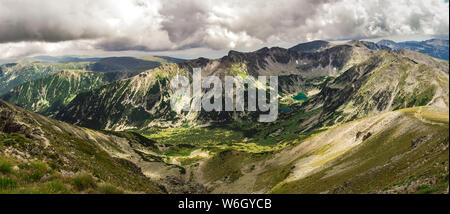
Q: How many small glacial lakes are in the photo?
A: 2